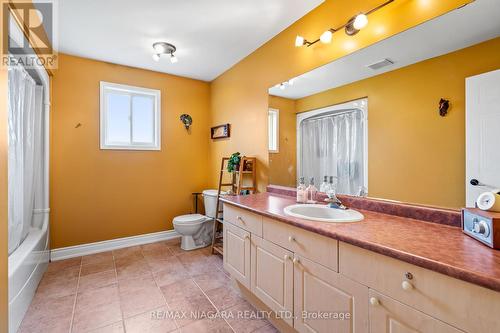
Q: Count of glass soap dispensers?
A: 2